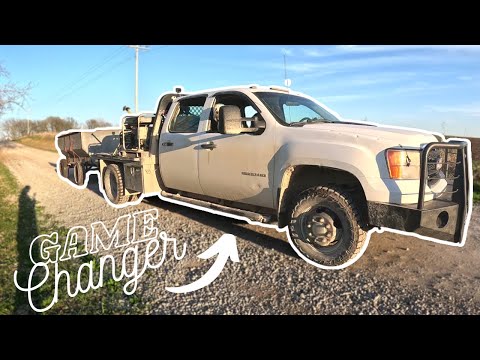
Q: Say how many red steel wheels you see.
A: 0